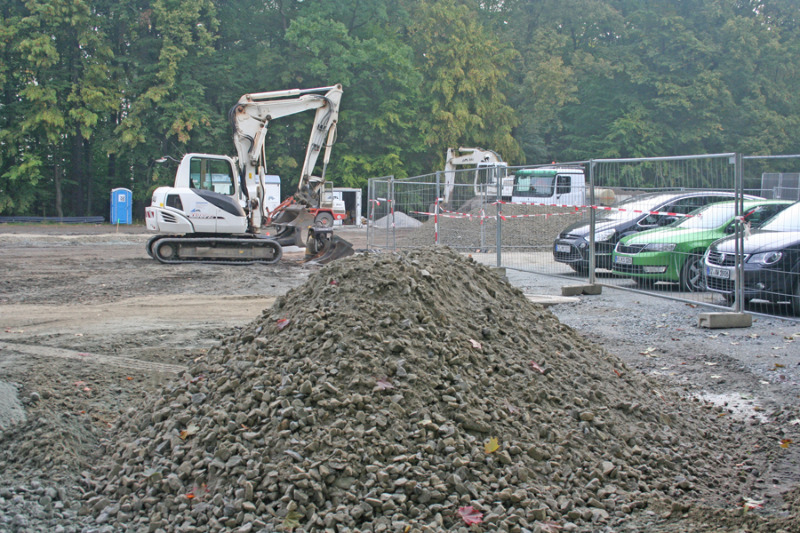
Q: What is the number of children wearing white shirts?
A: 0